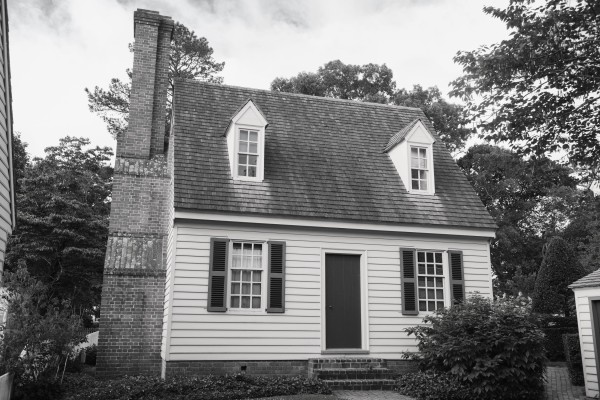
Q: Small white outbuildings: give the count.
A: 1